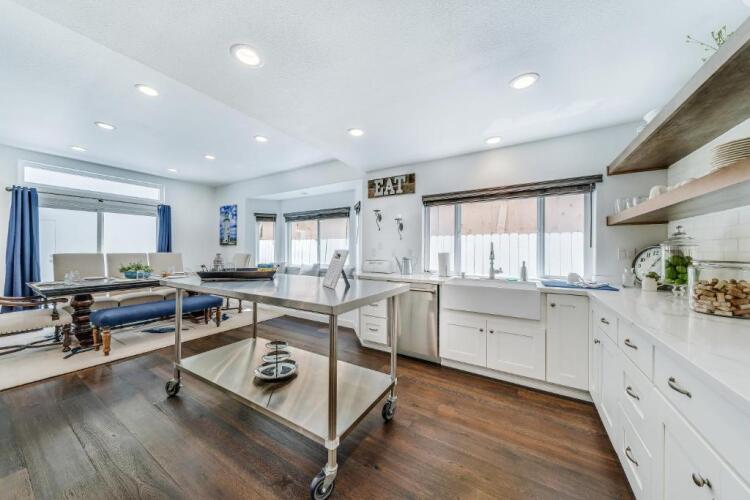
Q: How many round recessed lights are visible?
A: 10